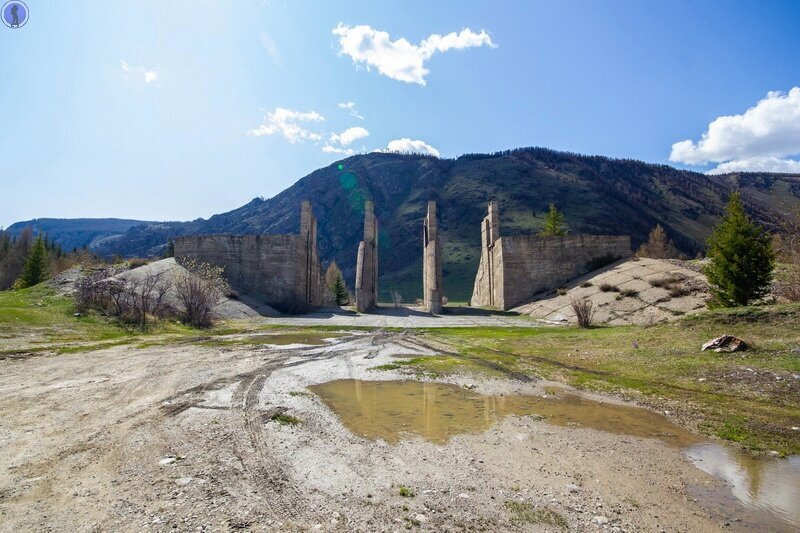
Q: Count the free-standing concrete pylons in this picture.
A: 2